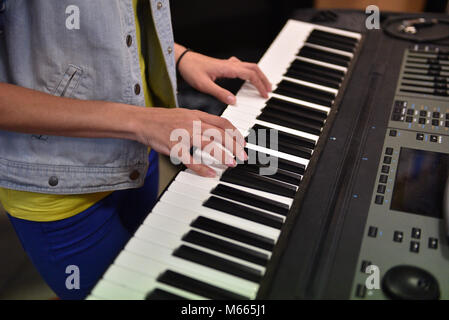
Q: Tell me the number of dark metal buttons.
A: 4